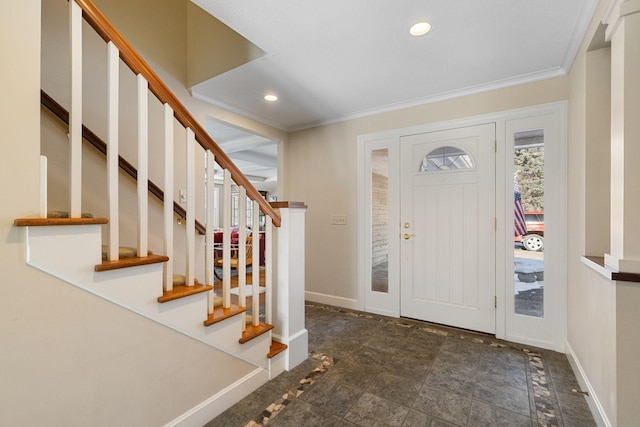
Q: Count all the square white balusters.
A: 10